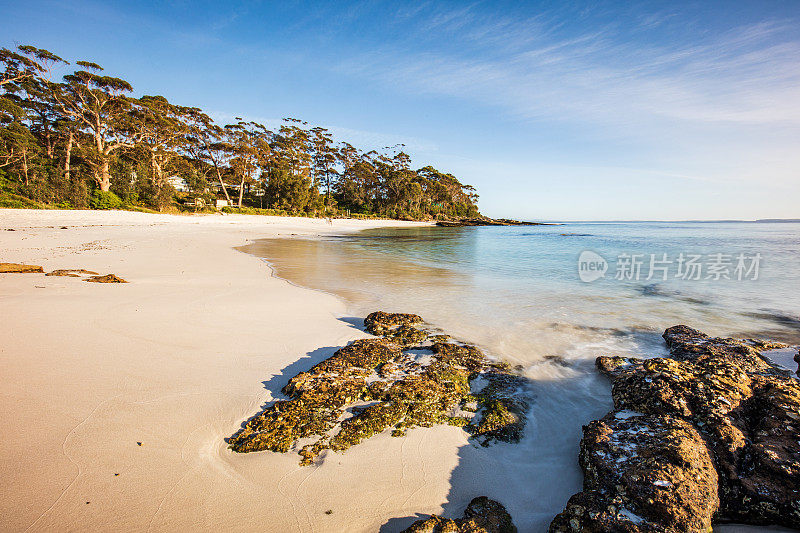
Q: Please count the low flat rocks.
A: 3